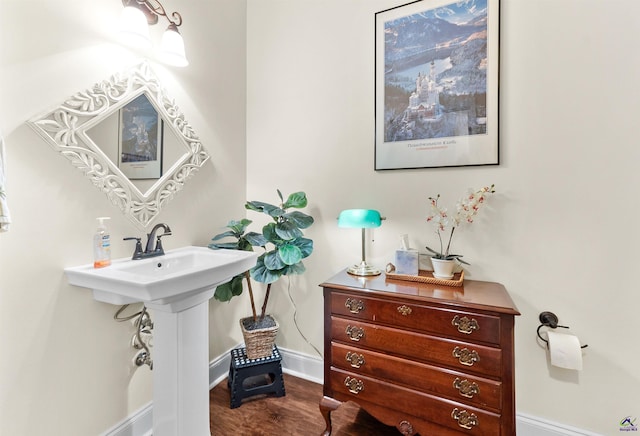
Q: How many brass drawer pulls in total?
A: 8